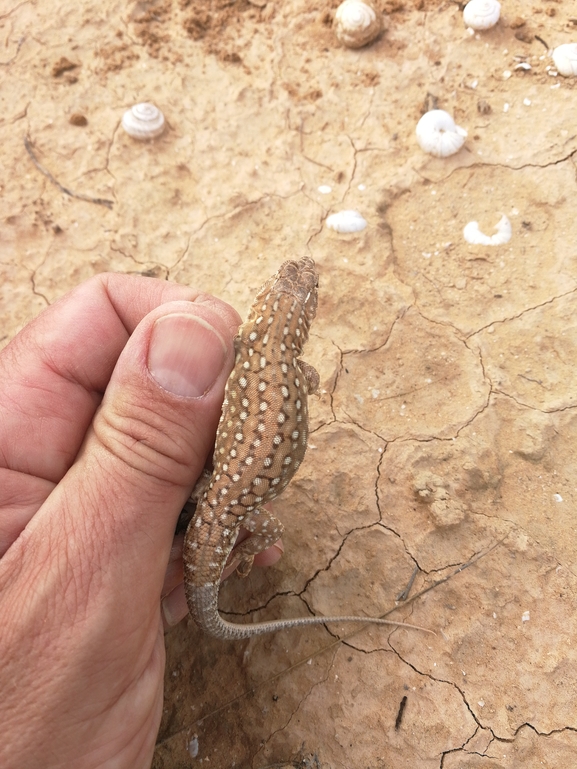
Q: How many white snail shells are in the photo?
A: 7